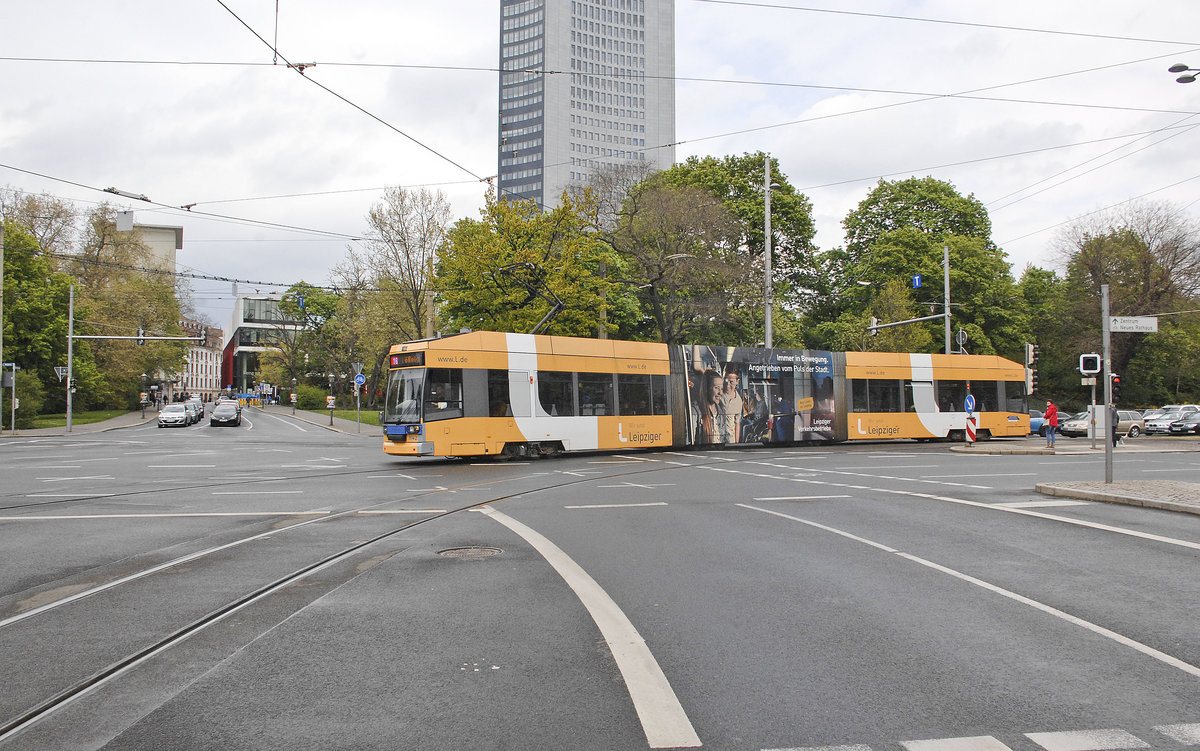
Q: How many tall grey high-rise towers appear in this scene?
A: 1